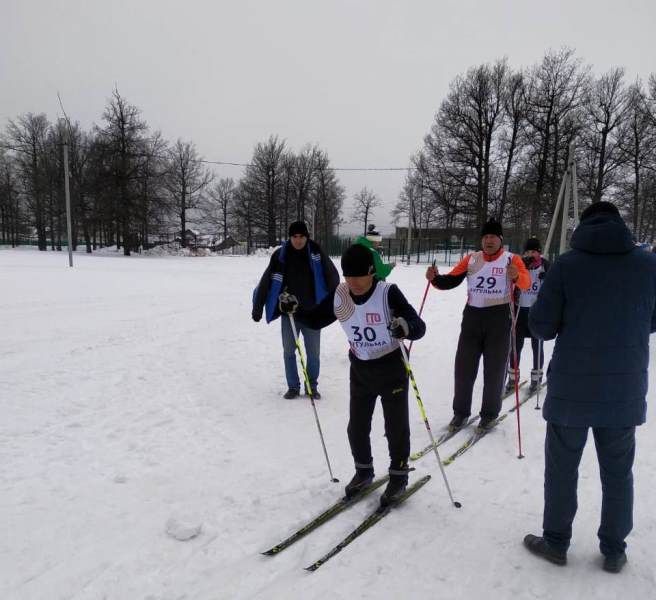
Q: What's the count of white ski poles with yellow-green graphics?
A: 2